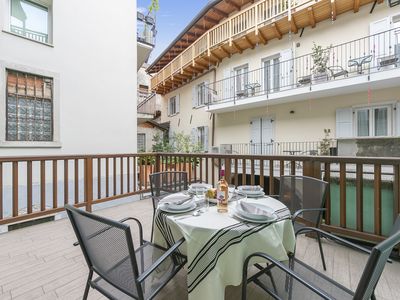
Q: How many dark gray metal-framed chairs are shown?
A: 4